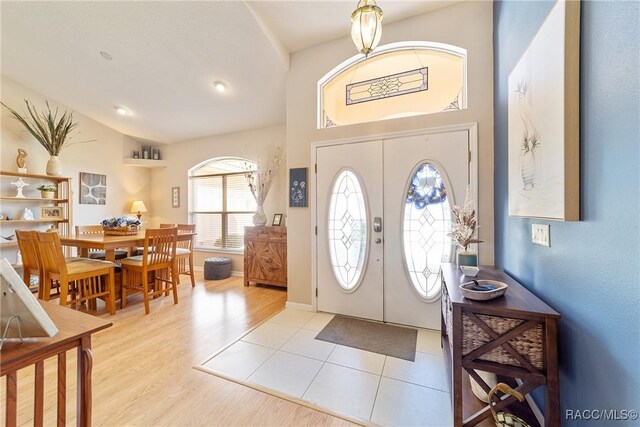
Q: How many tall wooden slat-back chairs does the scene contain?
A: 6